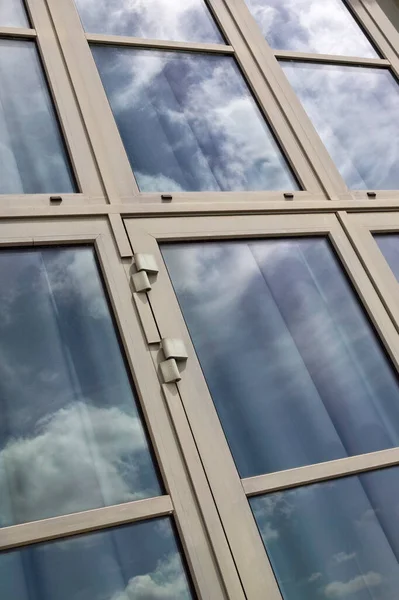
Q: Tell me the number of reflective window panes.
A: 11